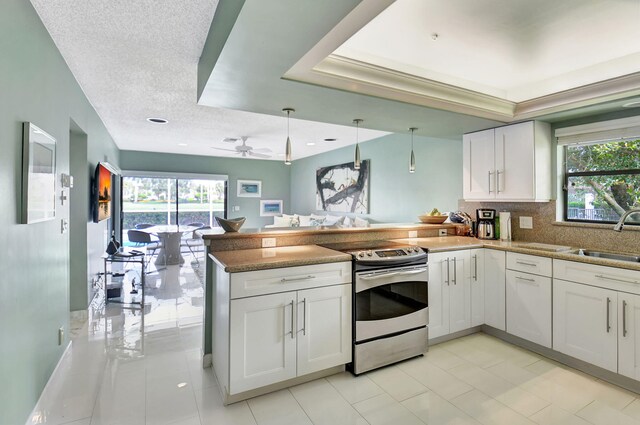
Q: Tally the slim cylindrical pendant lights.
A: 3